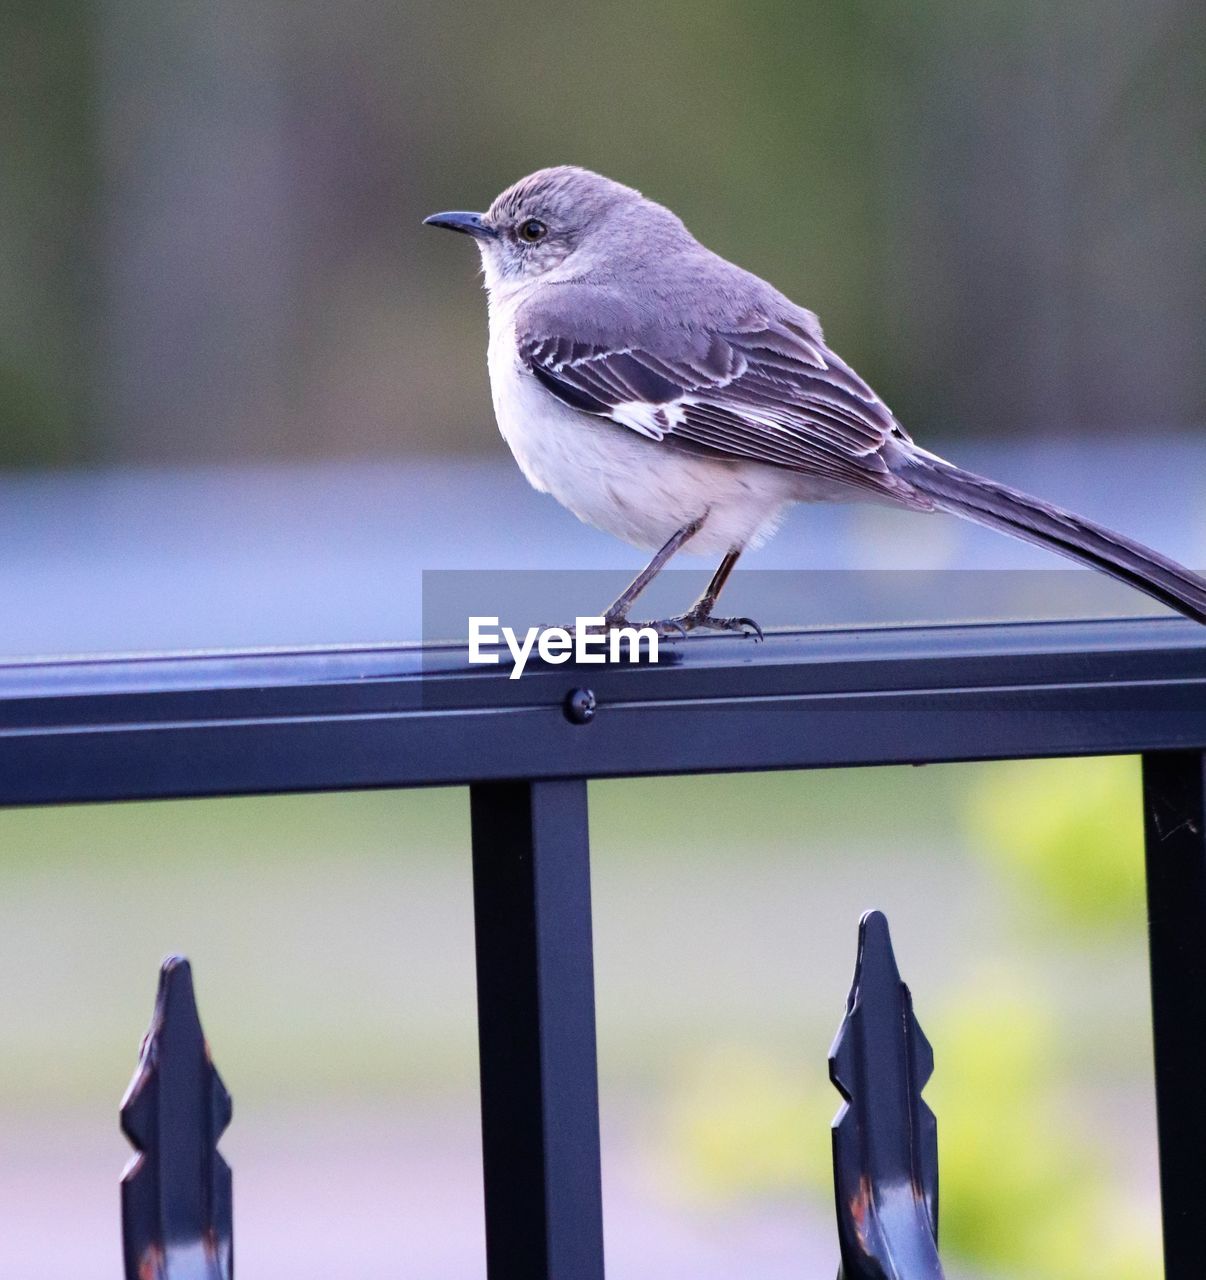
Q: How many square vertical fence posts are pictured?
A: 2